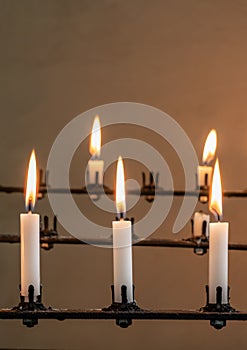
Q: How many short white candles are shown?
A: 3